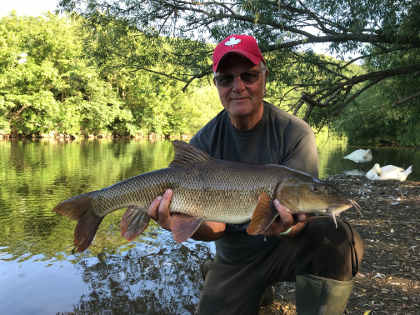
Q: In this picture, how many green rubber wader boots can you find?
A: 1